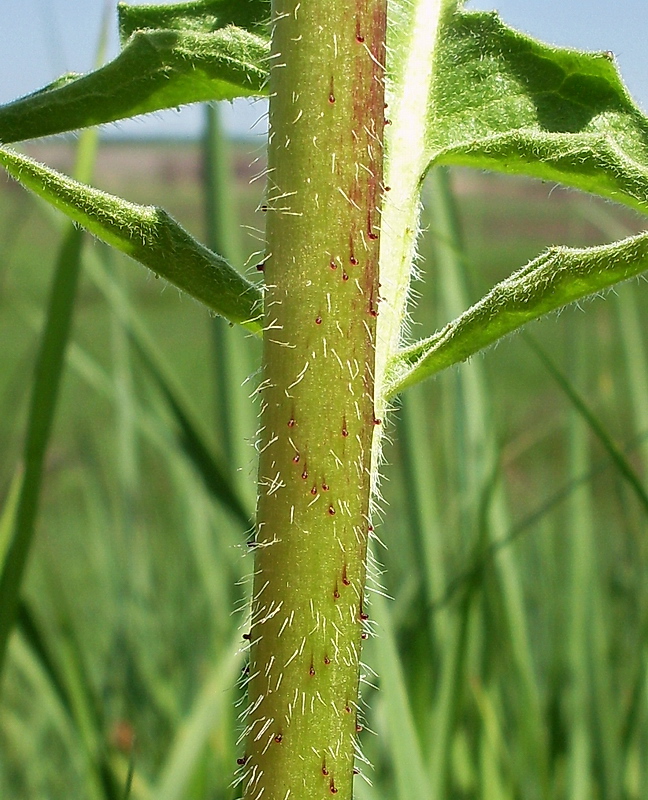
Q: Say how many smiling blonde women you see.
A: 0